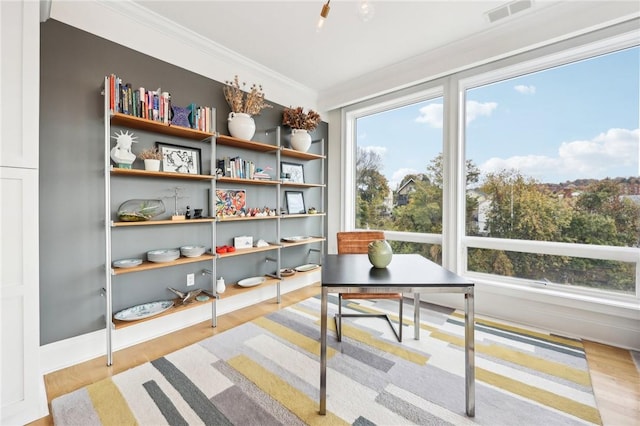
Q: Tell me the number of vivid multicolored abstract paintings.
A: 1